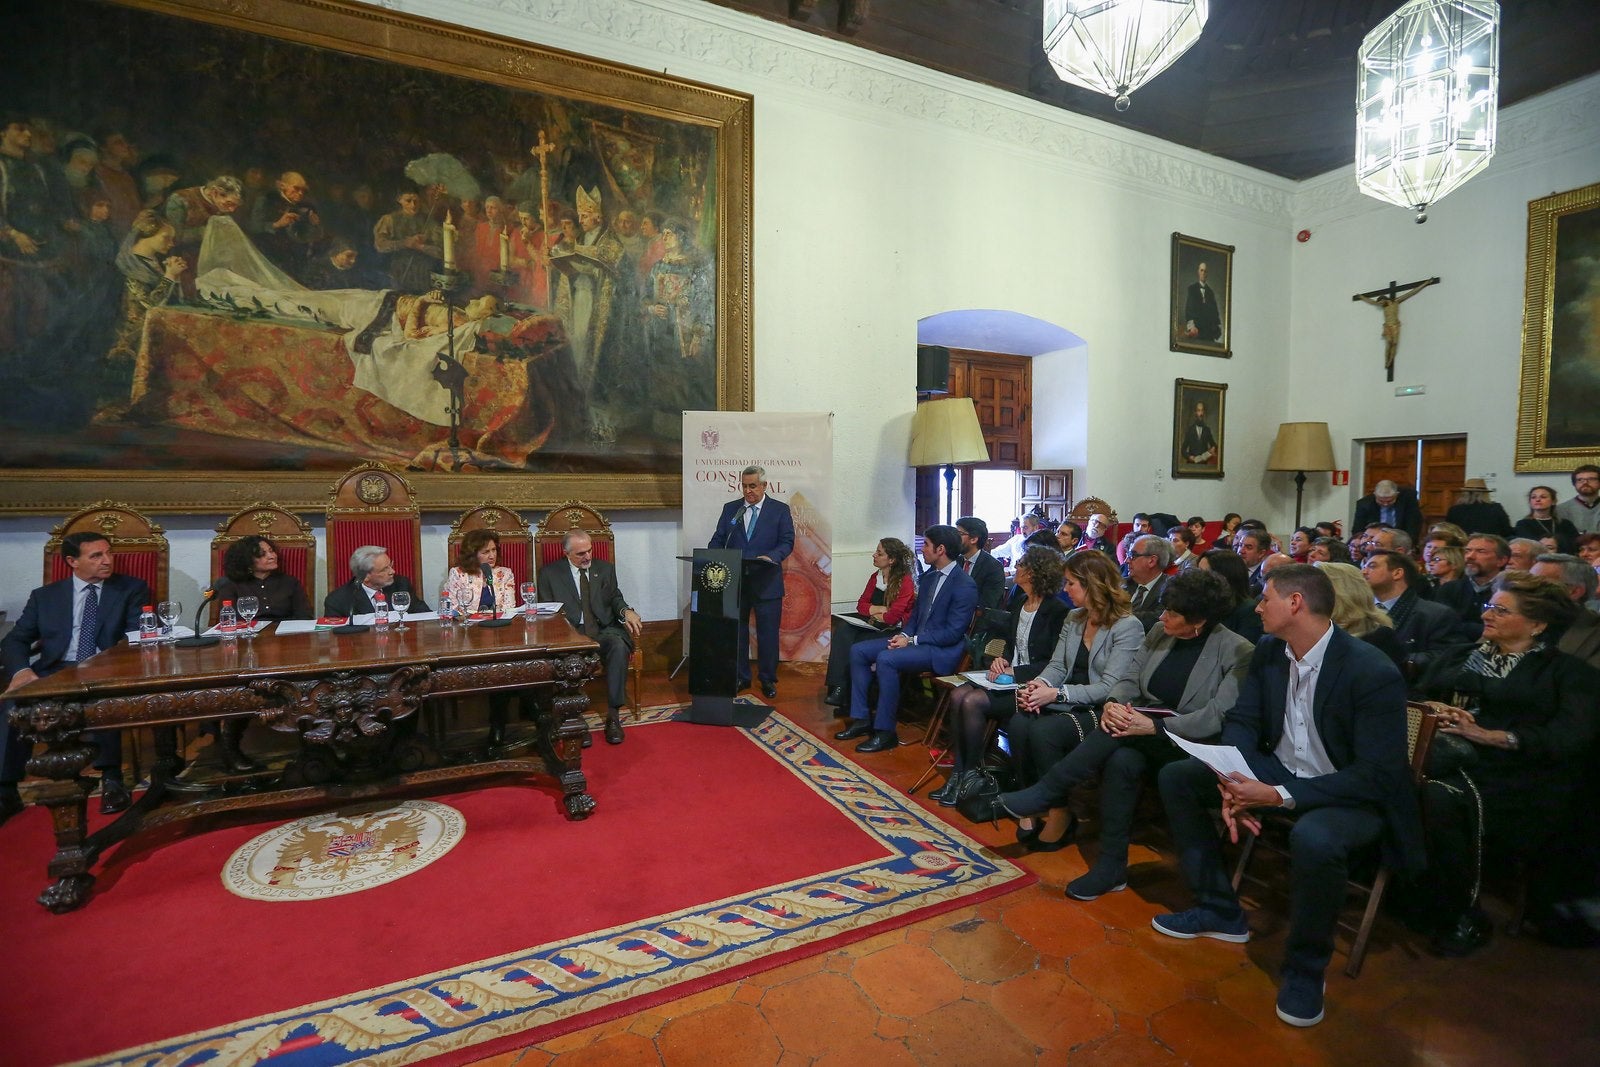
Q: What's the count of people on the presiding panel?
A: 5